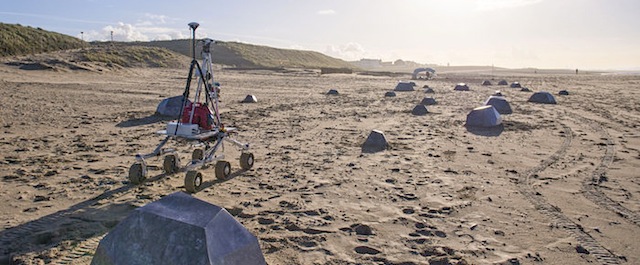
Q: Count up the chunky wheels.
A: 6